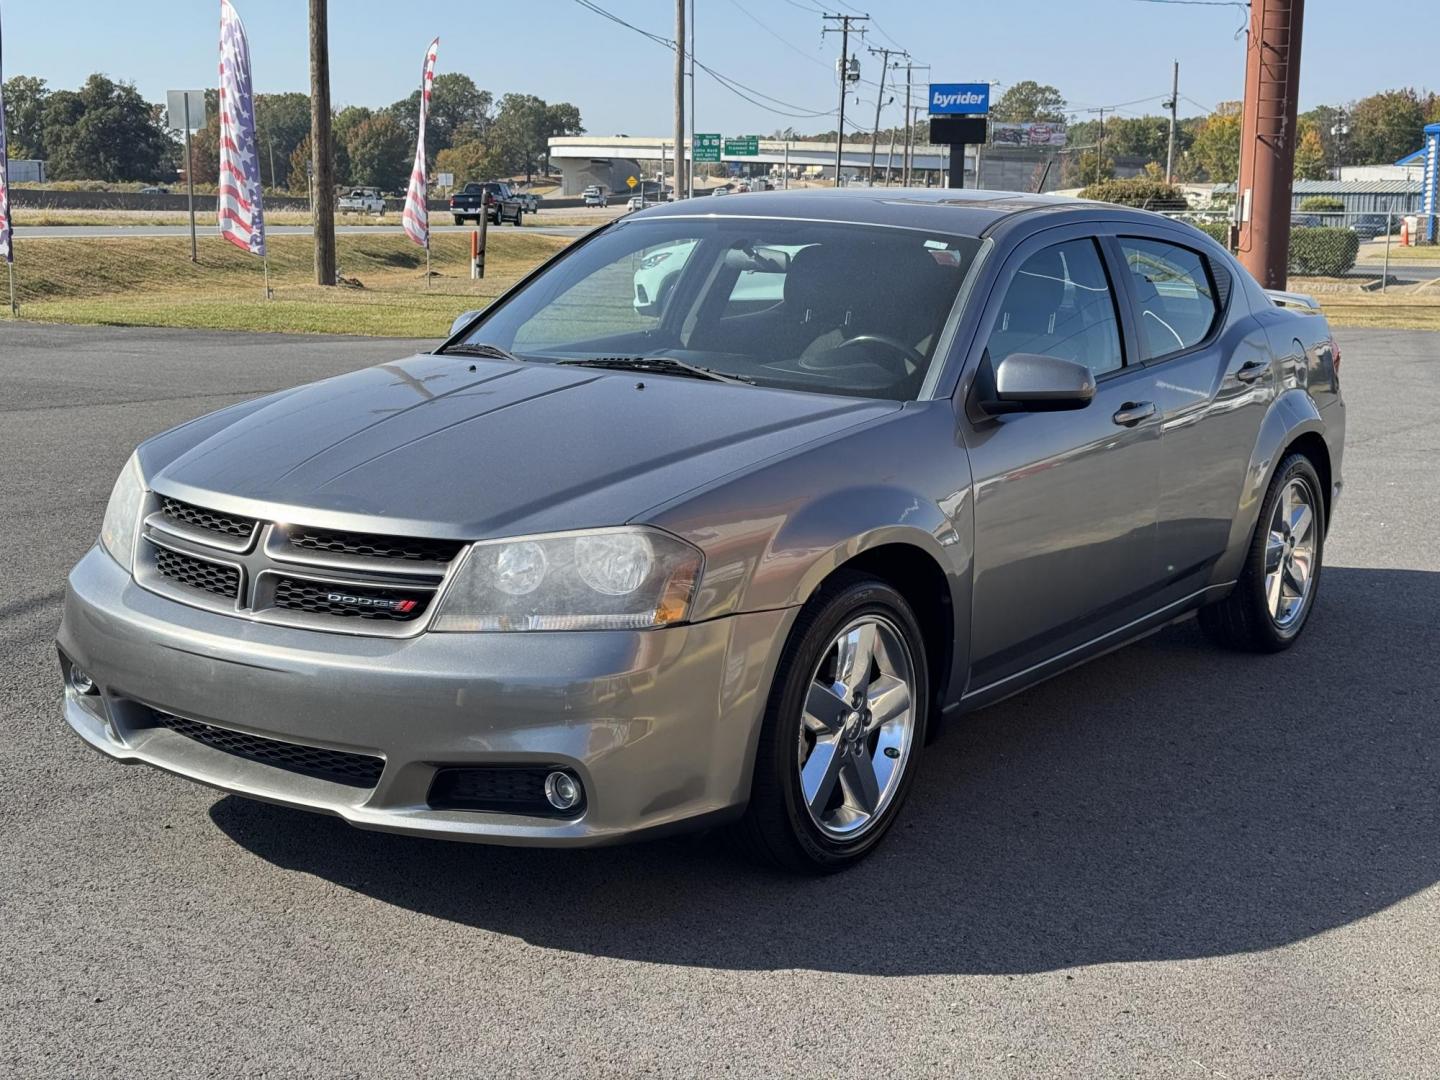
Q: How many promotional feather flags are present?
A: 3